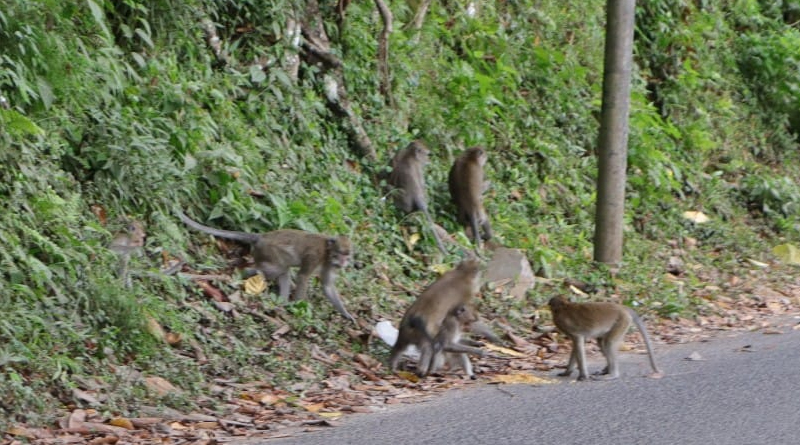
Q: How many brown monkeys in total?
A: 7